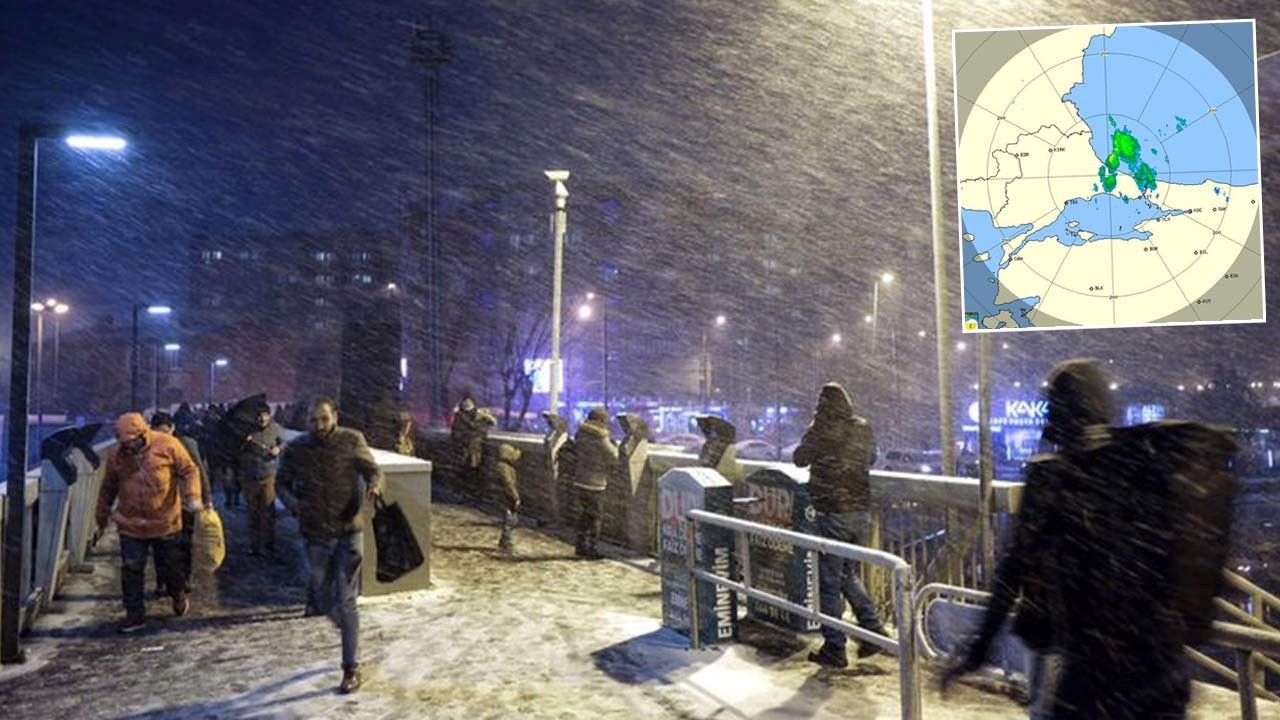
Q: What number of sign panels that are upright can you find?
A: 2